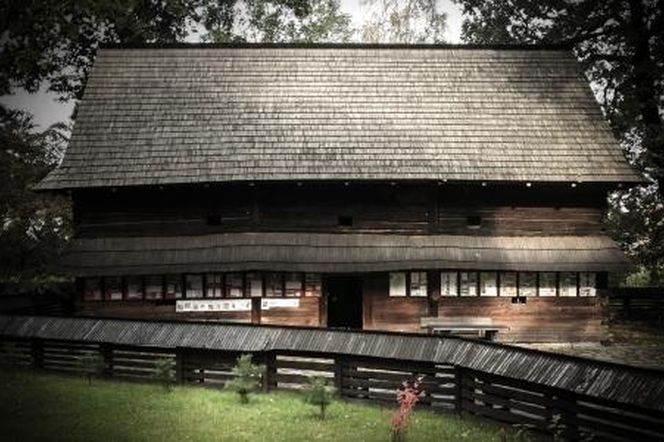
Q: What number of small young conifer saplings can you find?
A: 4